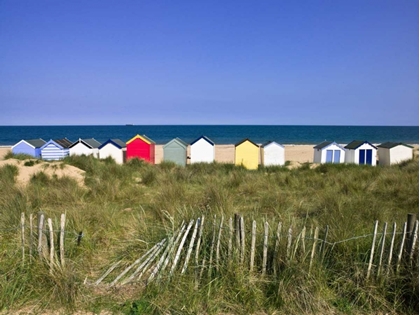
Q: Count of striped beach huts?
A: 1